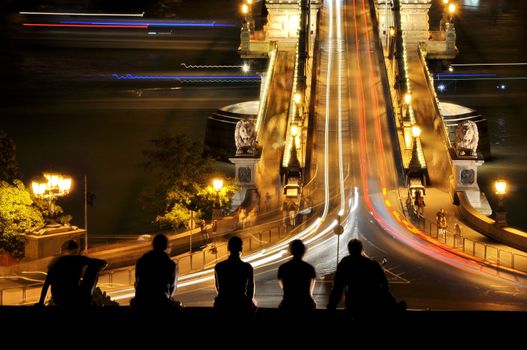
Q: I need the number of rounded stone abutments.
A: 2